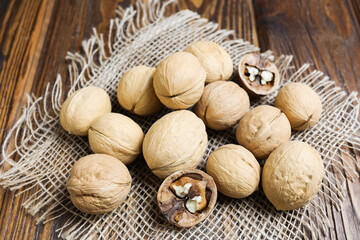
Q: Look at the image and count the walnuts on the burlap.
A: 14